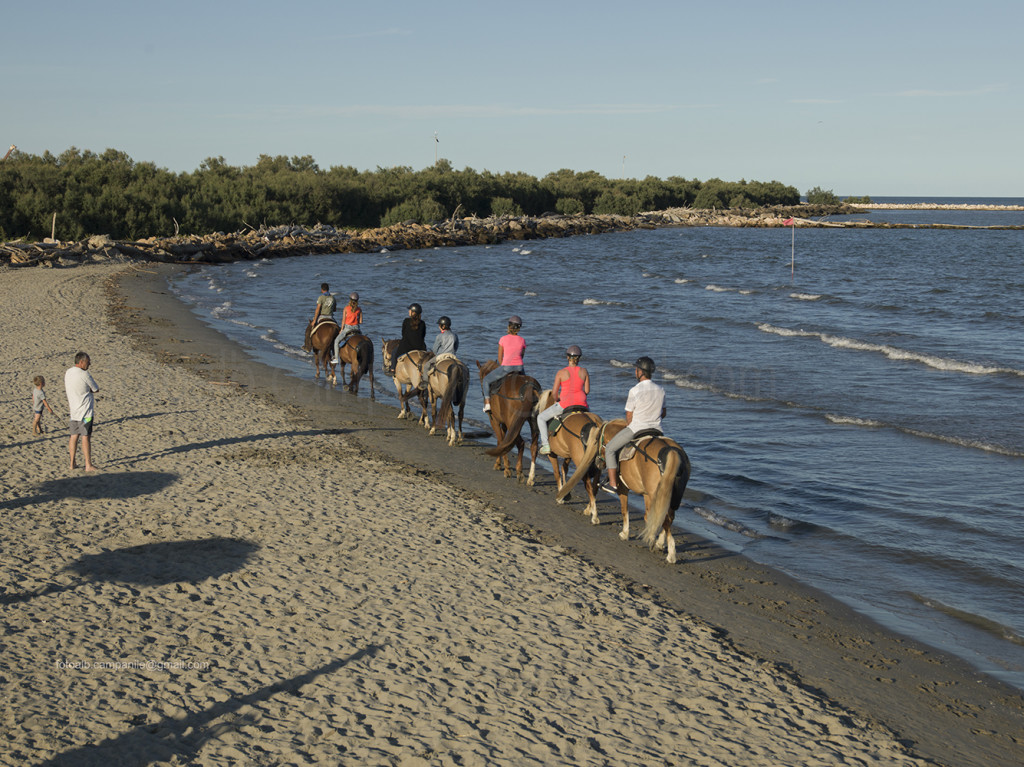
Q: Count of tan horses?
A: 4